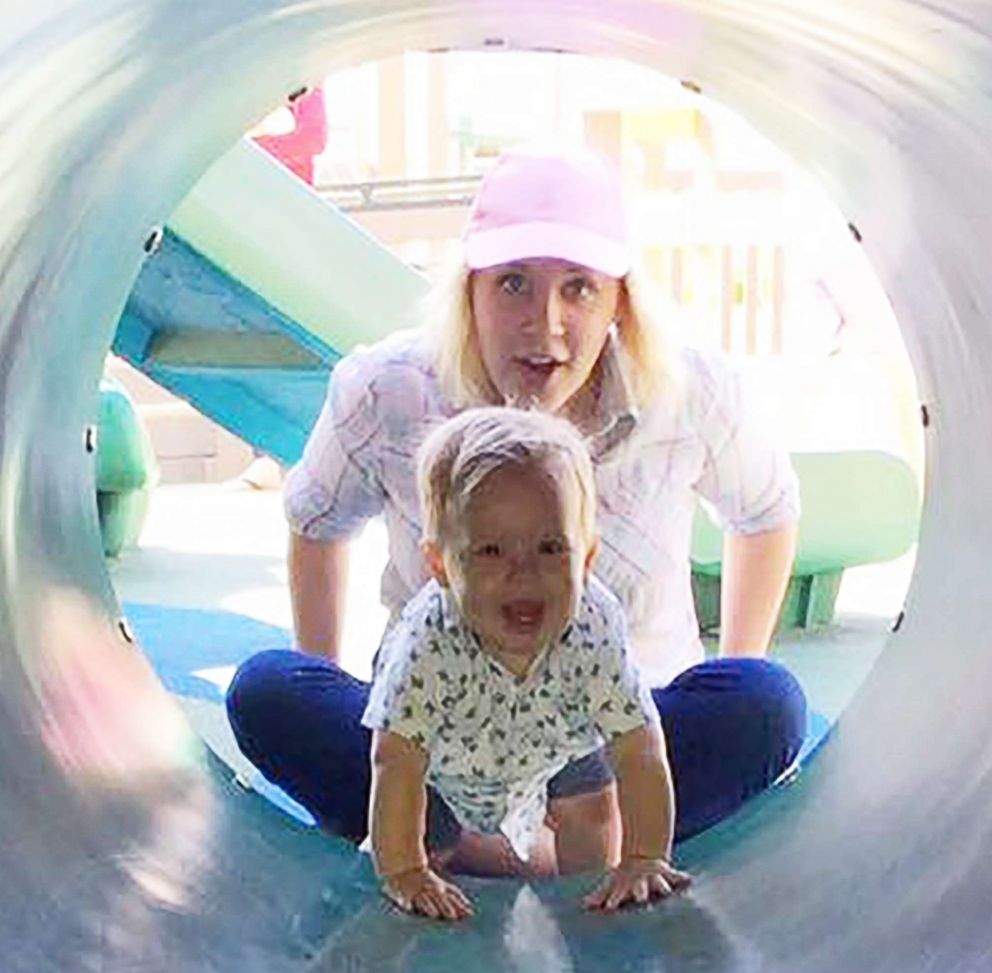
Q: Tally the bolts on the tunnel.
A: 11